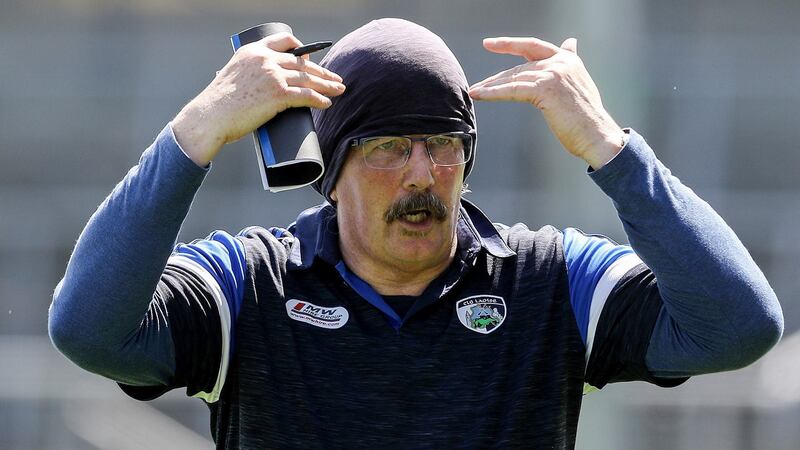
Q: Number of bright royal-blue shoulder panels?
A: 2